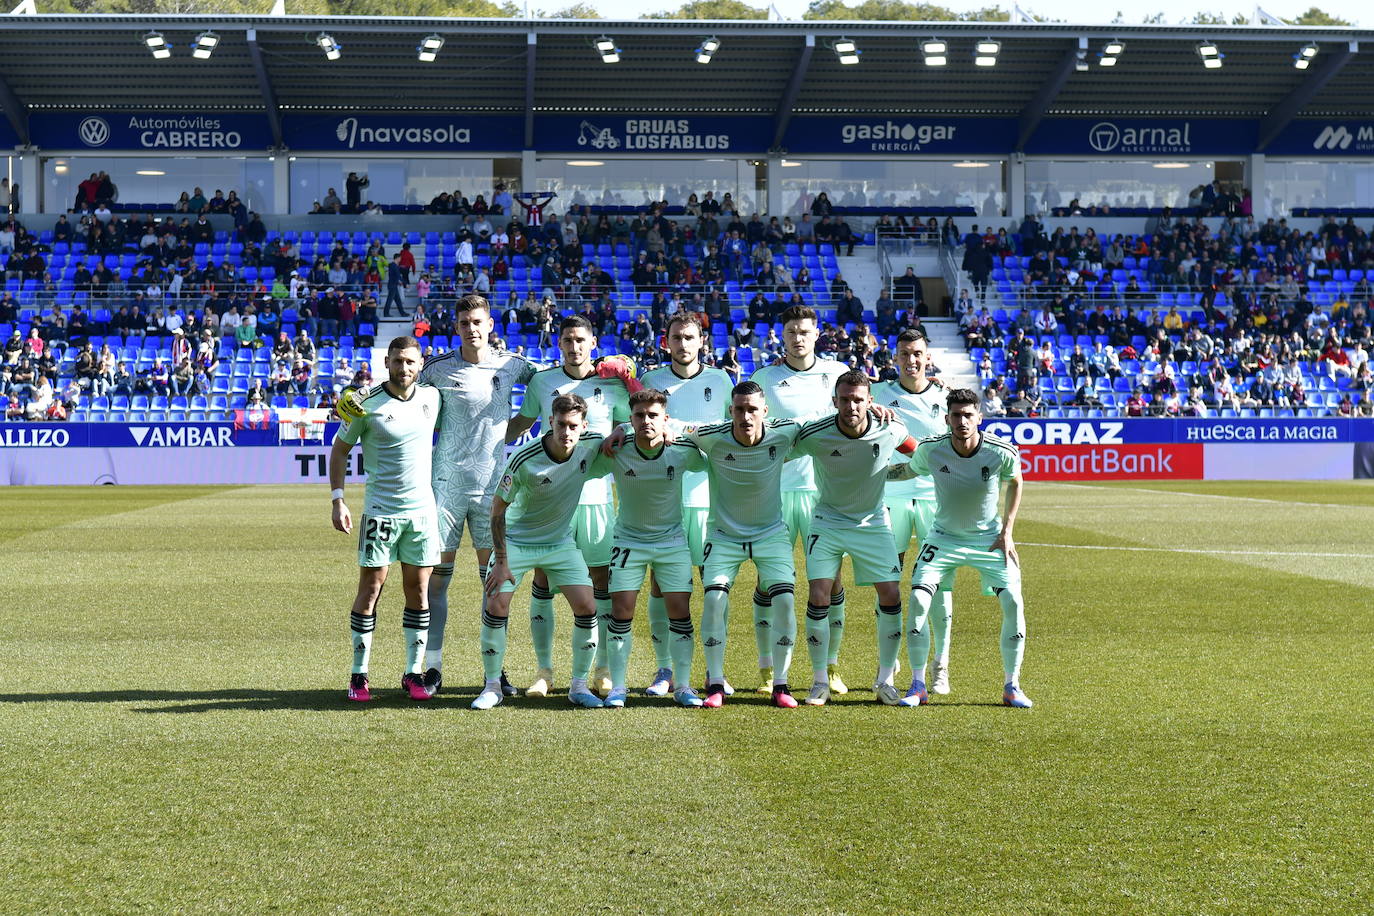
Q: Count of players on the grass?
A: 11